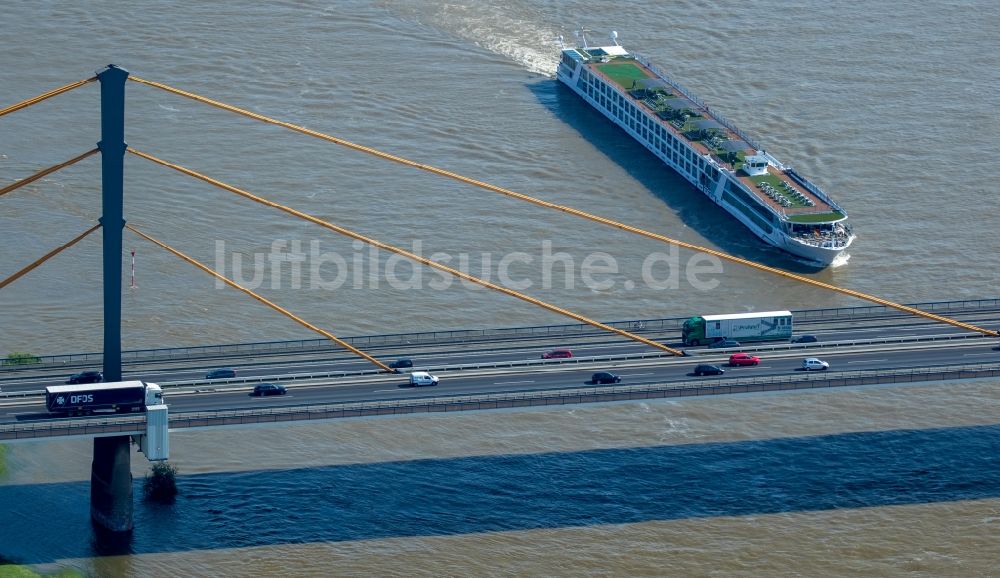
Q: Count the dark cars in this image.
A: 8